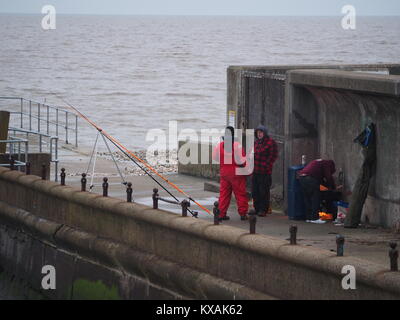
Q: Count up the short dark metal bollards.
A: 14